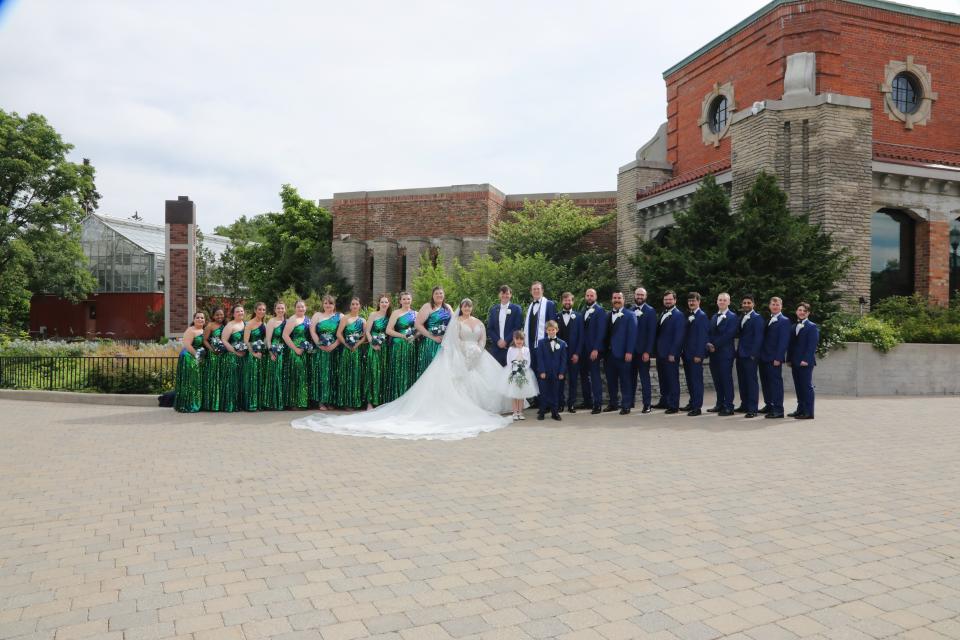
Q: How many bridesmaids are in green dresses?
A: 11